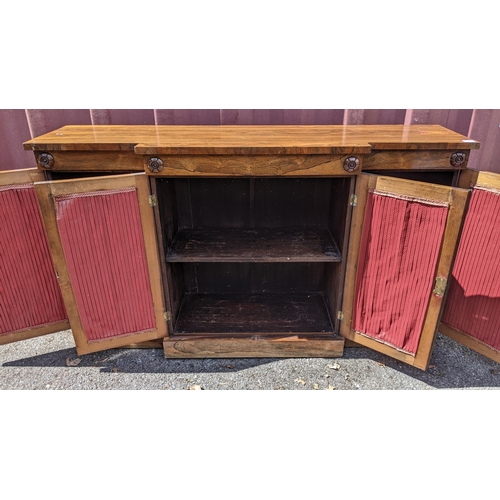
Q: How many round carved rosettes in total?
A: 4